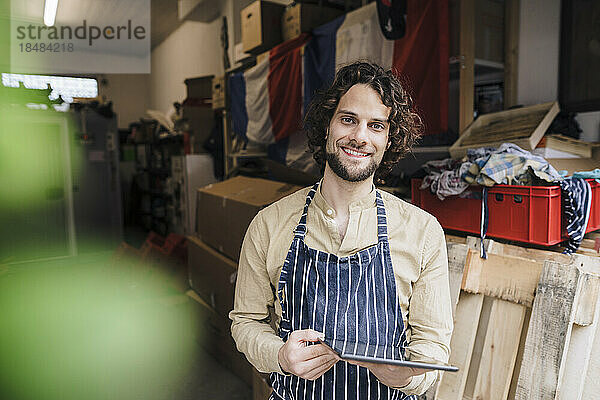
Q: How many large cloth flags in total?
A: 2